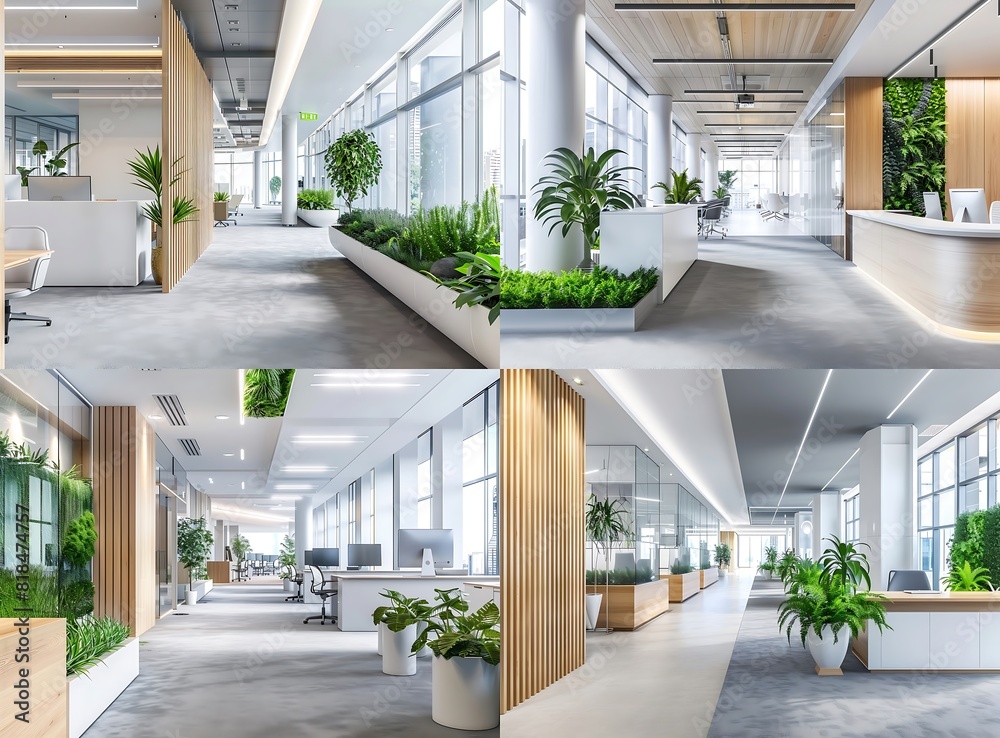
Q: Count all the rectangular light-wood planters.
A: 3